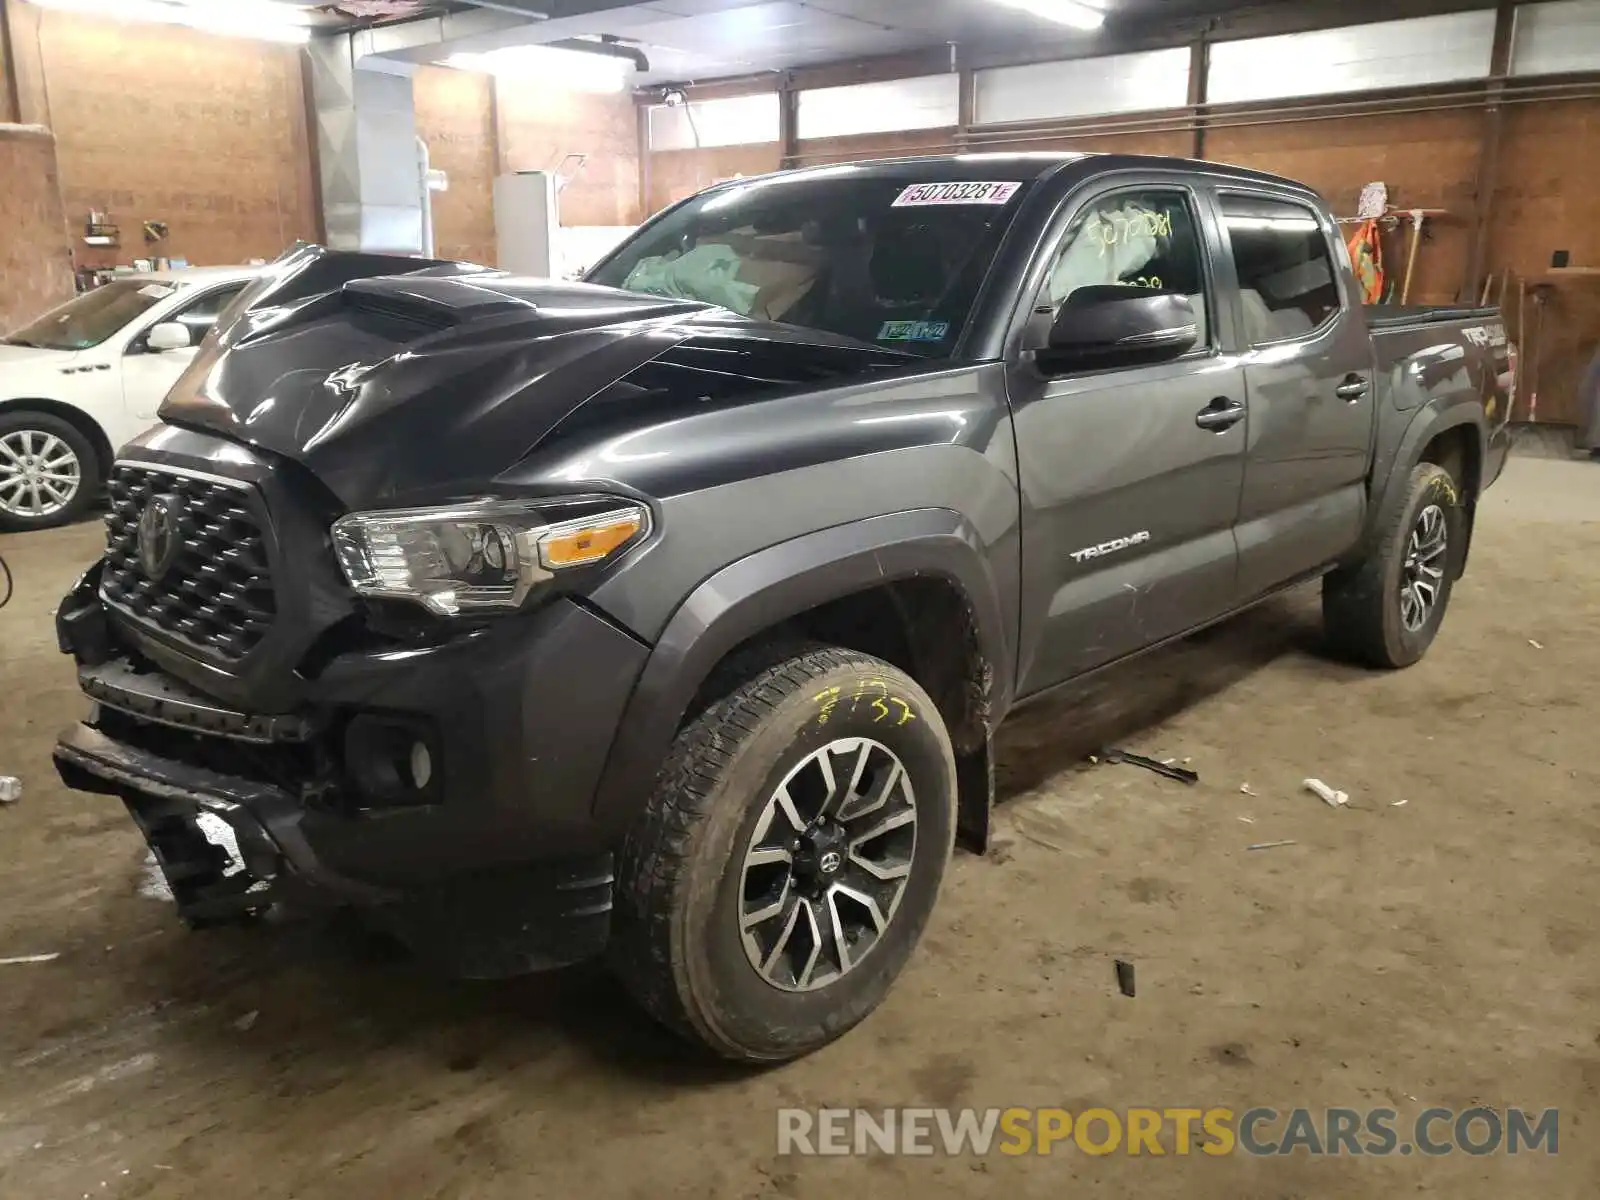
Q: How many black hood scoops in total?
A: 1